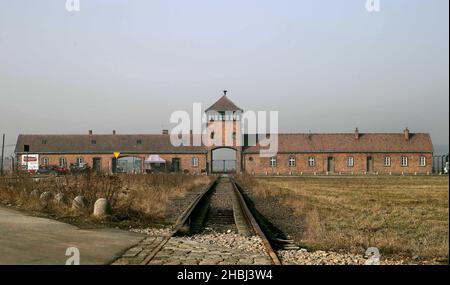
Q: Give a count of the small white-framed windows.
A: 11